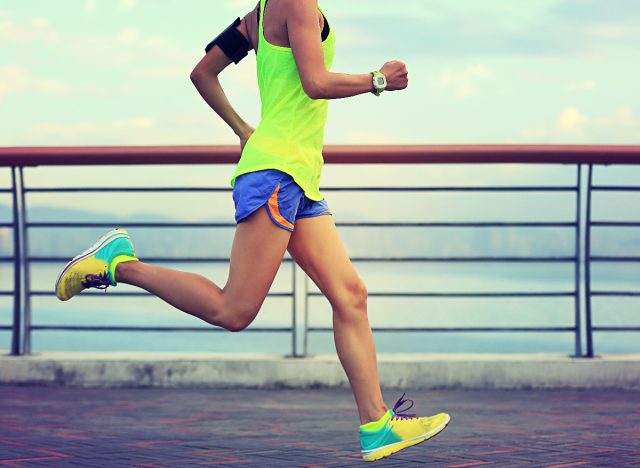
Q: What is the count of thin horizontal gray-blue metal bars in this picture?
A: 5